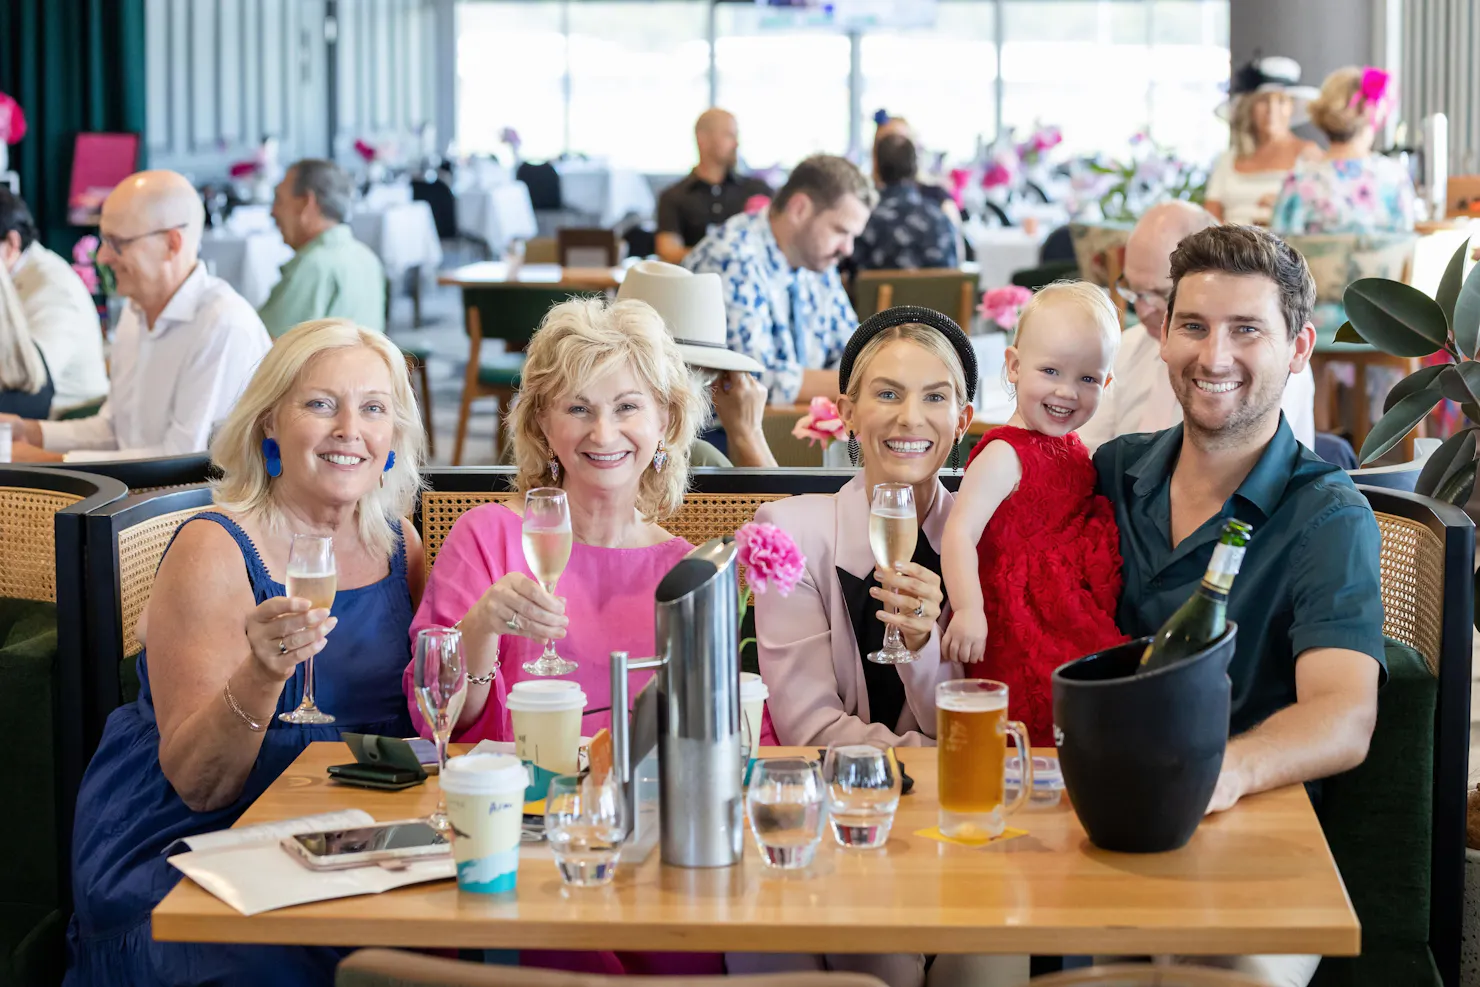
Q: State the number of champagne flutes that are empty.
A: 1